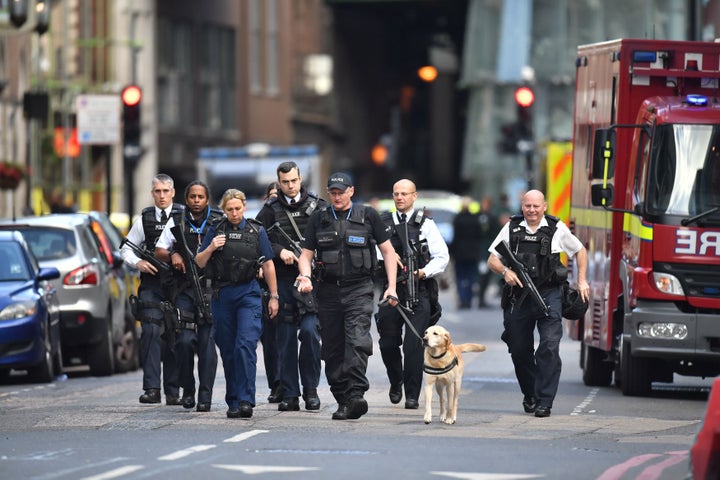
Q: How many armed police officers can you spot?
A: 5